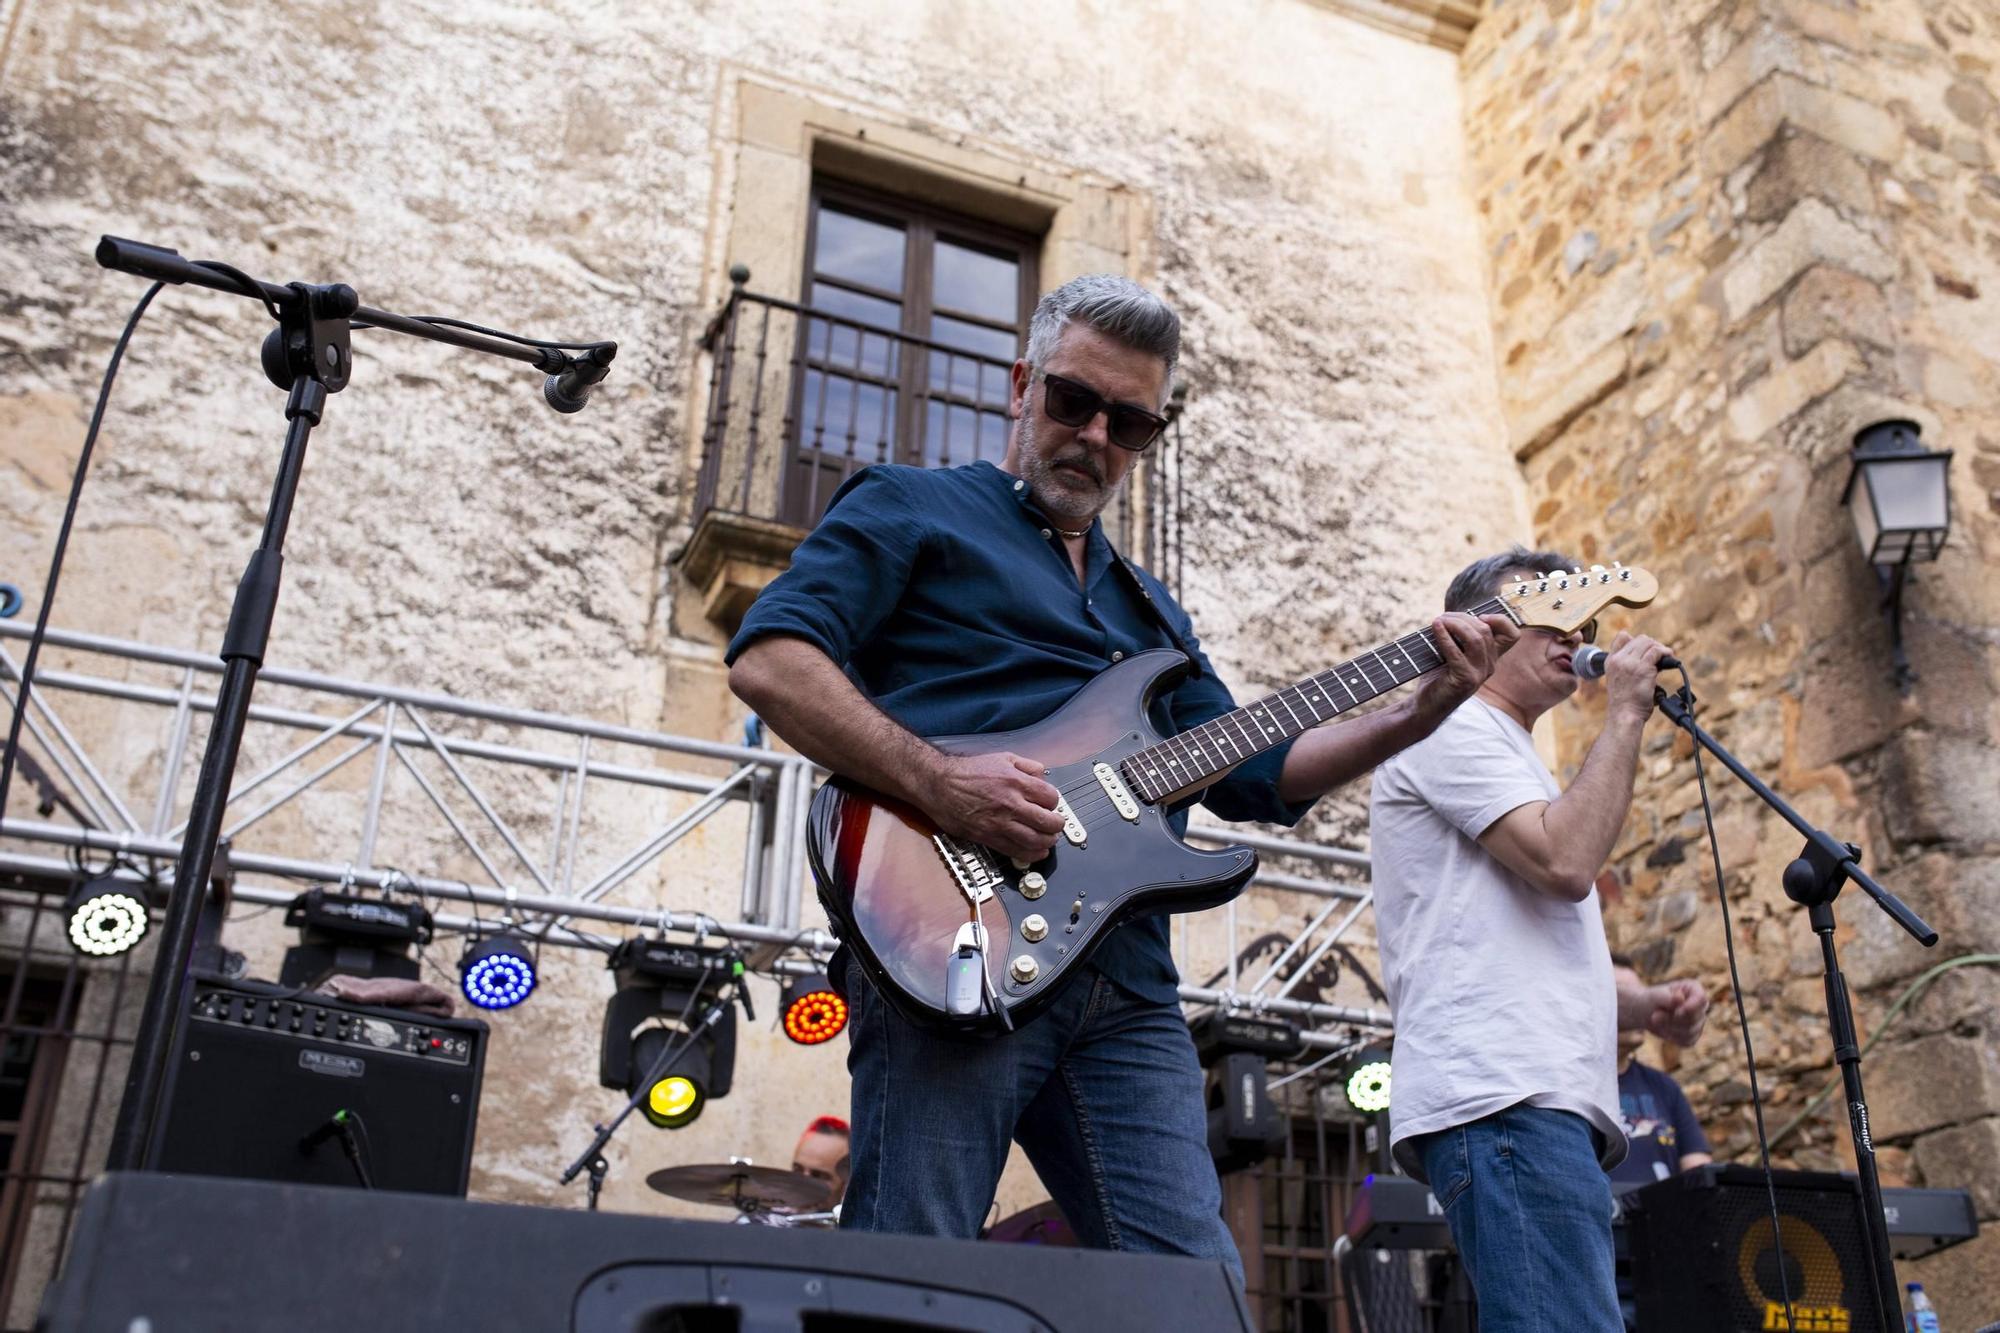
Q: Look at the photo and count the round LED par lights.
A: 4